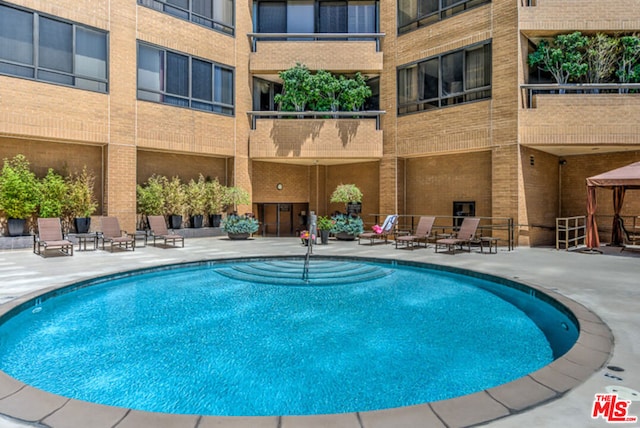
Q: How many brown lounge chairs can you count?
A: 6